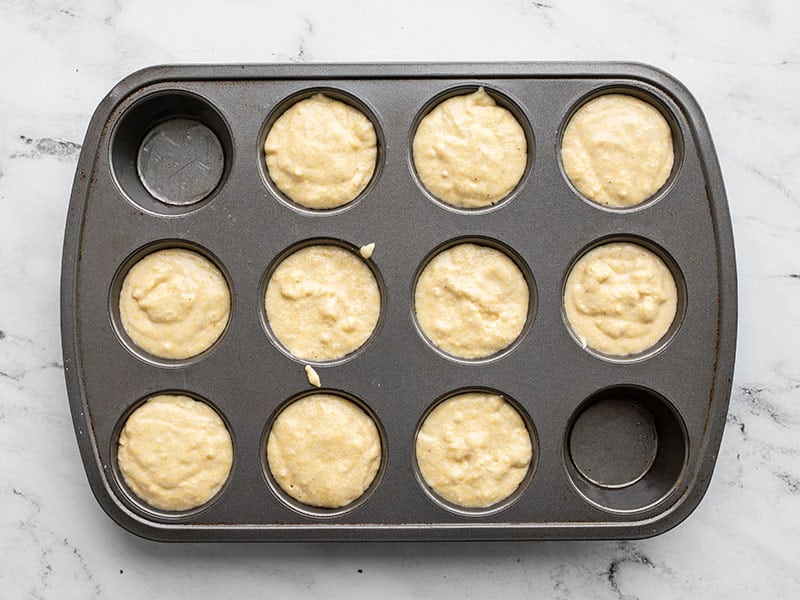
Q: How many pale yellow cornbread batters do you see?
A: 10